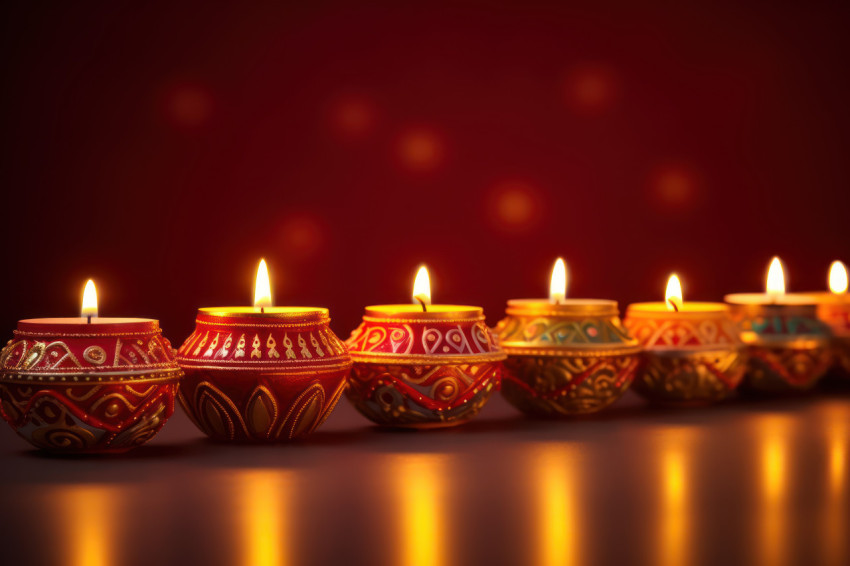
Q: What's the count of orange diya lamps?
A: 2